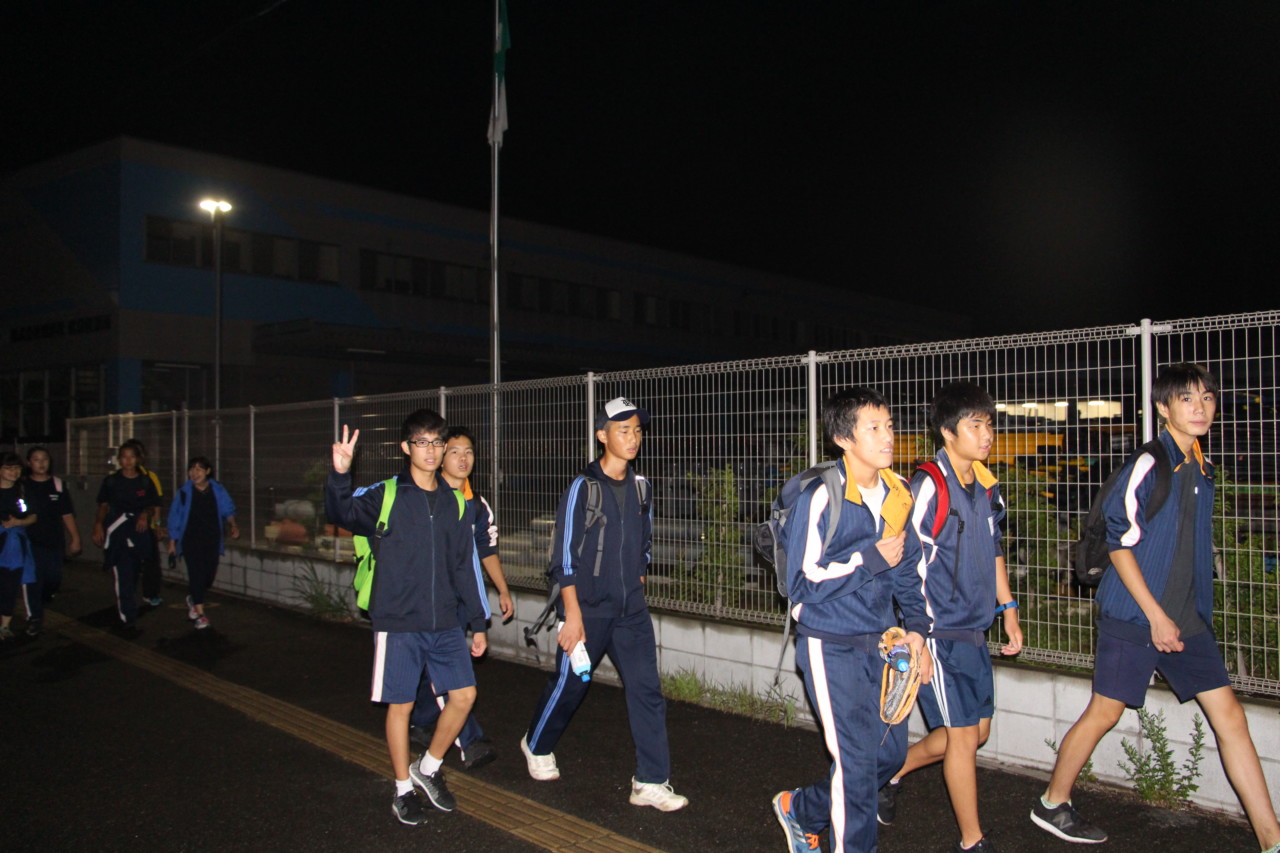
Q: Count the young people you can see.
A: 11